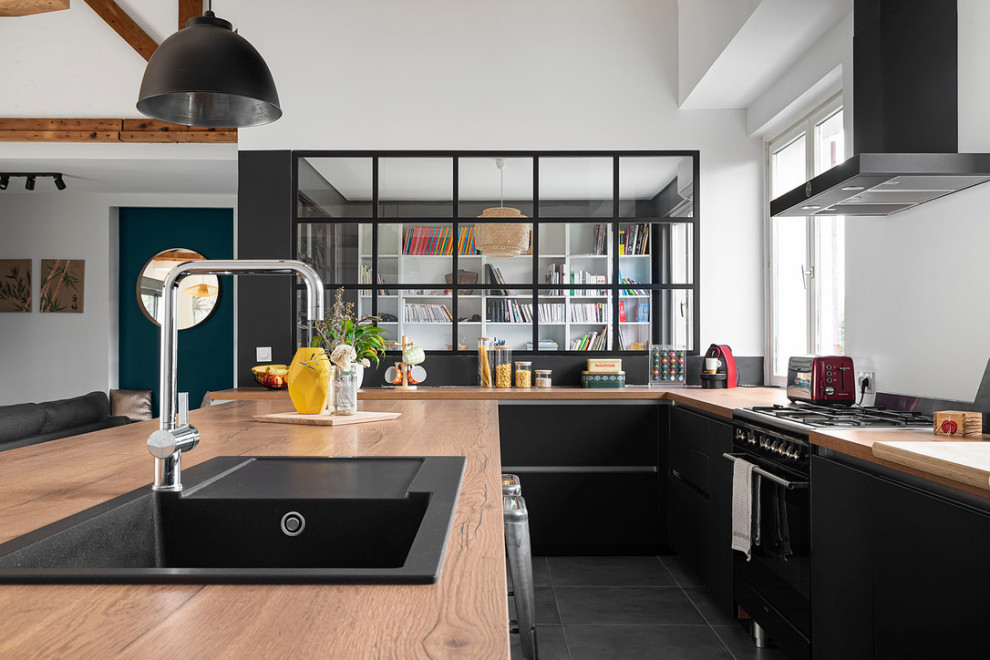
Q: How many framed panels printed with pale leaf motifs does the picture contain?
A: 2